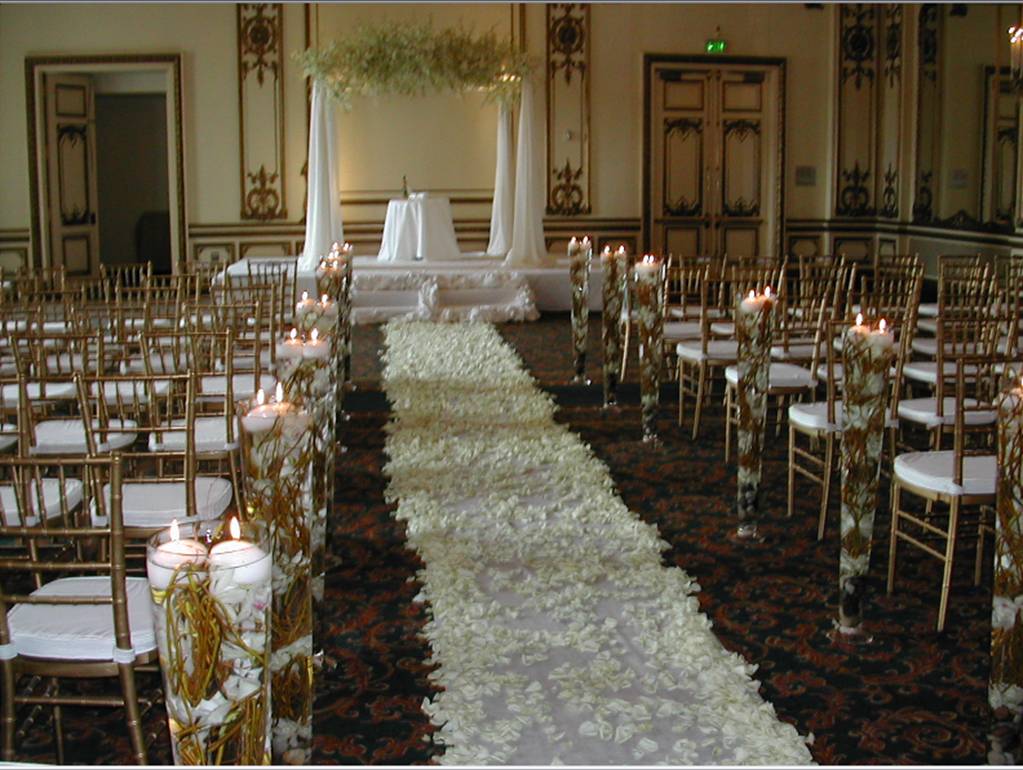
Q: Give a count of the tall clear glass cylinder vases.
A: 13